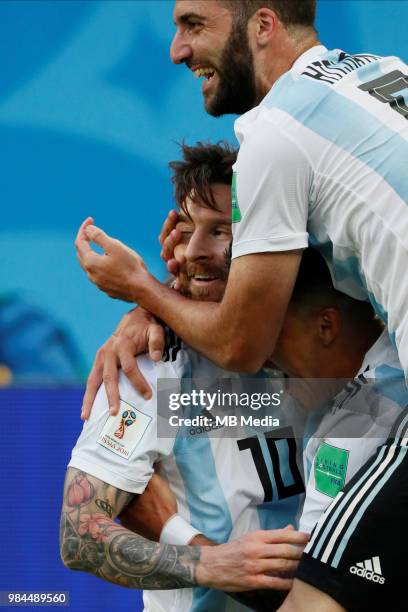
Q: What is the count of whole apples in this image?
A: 0